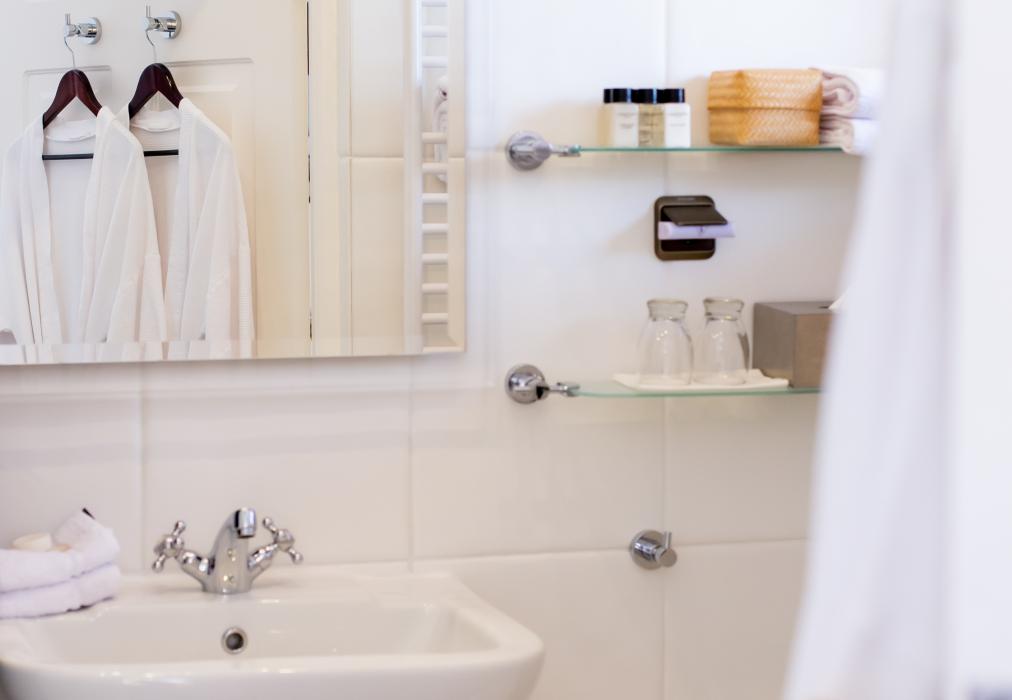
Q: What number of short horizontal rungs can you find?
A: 11